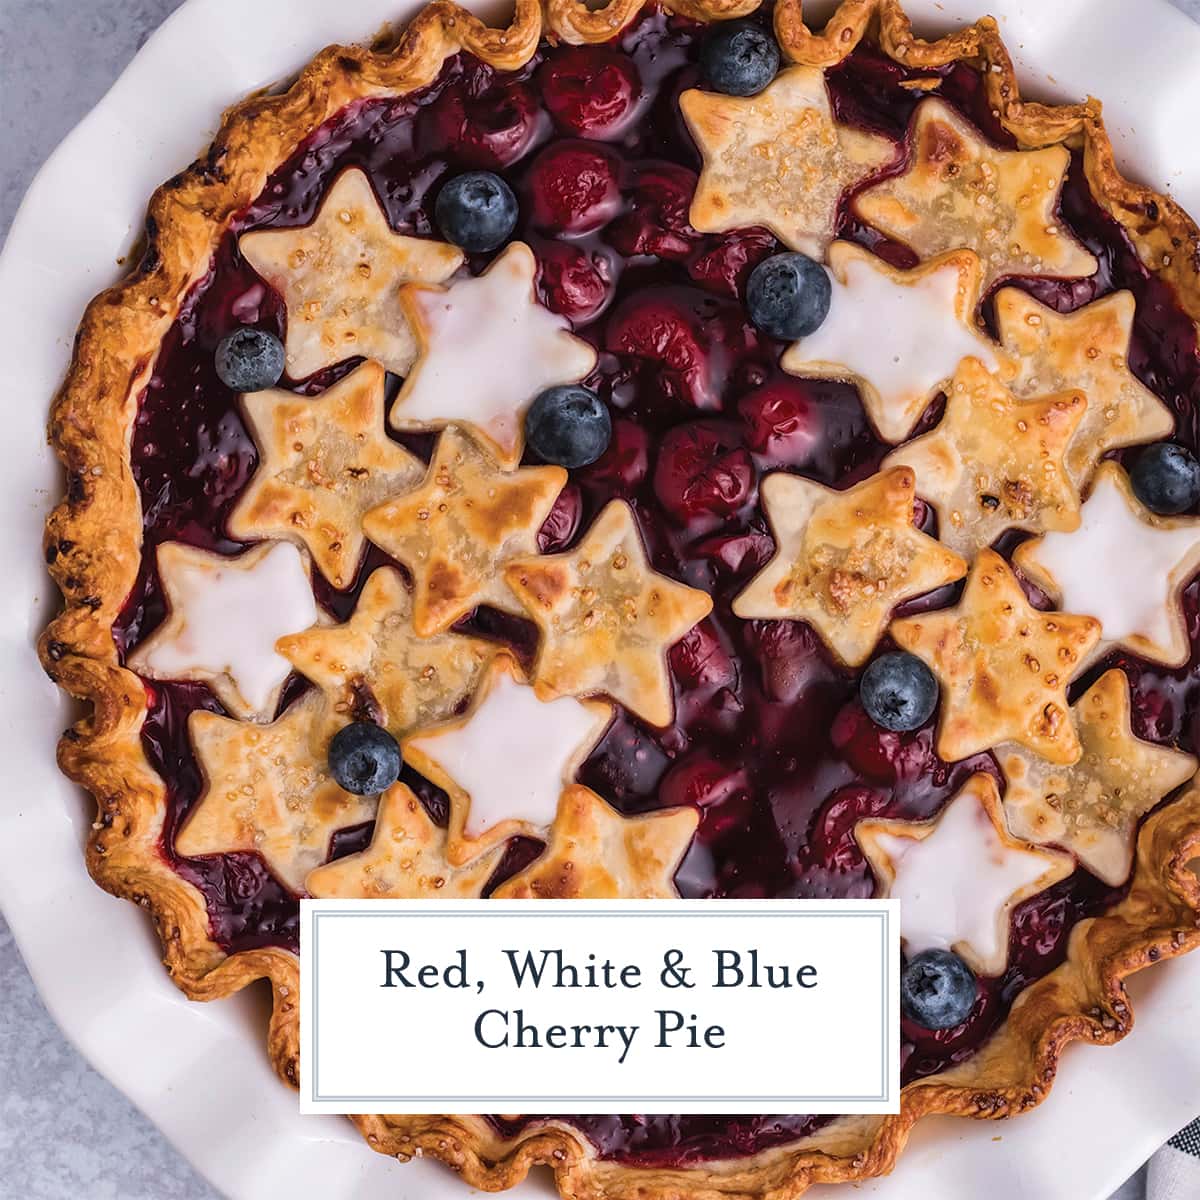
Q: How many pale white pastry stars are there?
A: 6